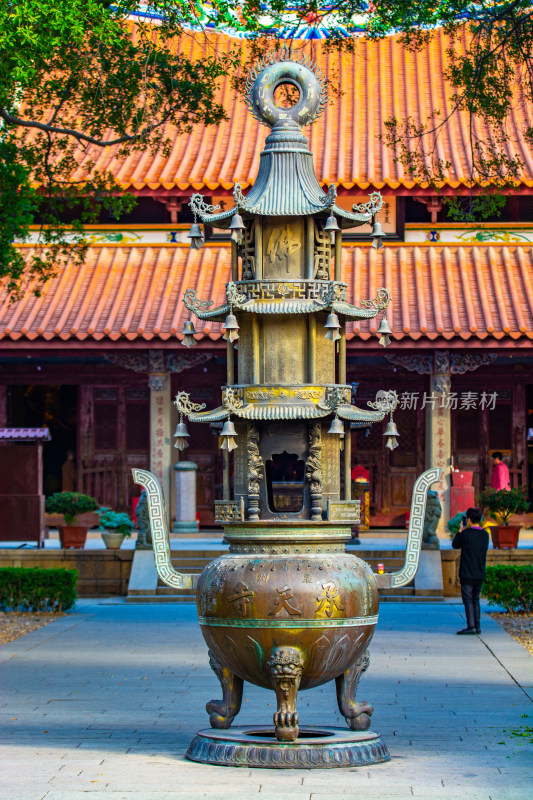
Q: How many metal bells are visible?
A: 12